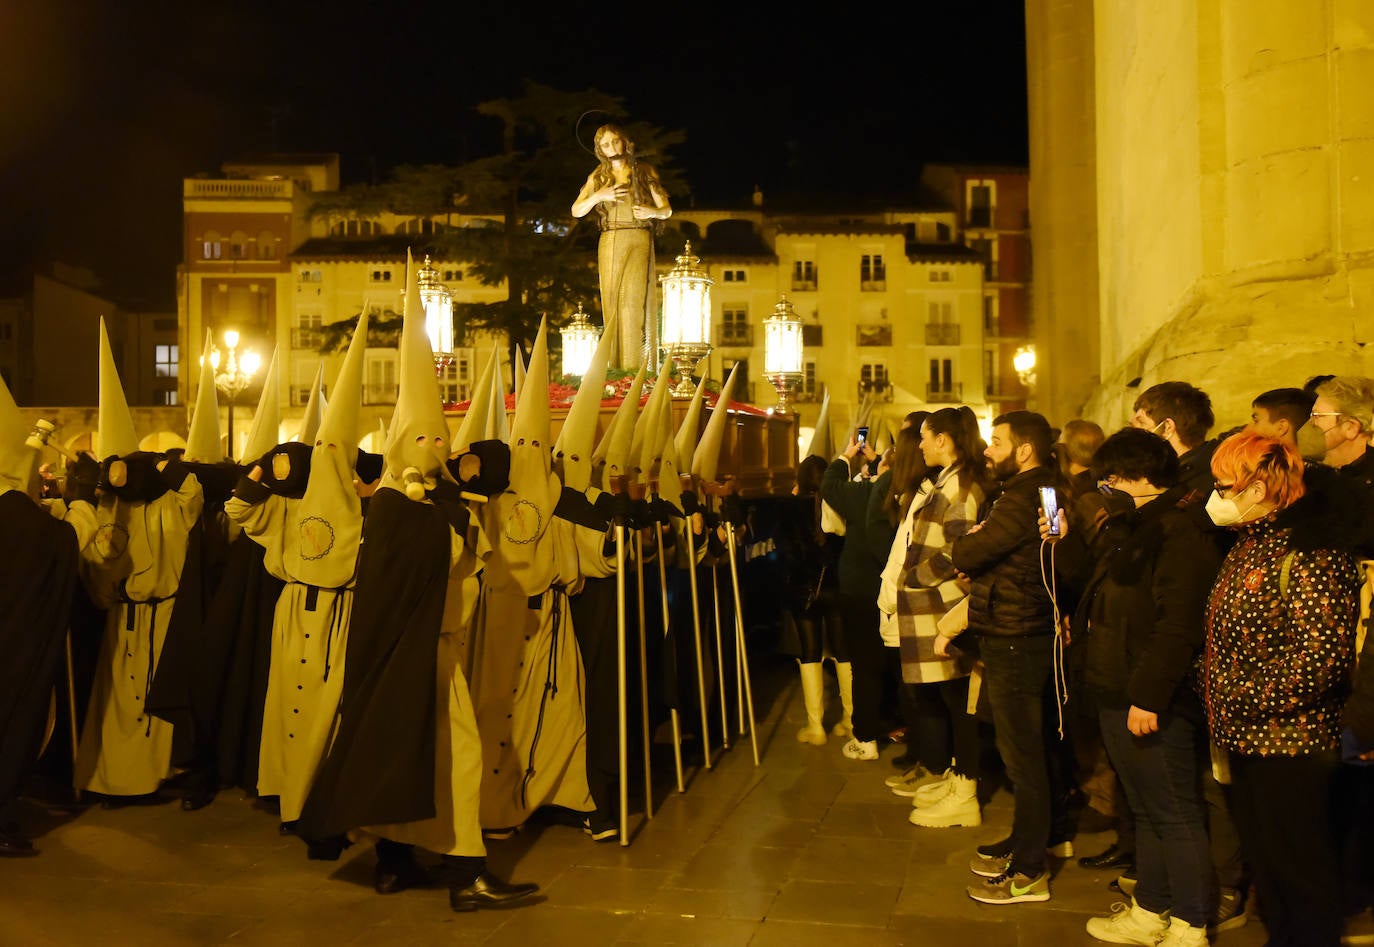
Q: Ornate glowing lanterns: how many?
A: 4